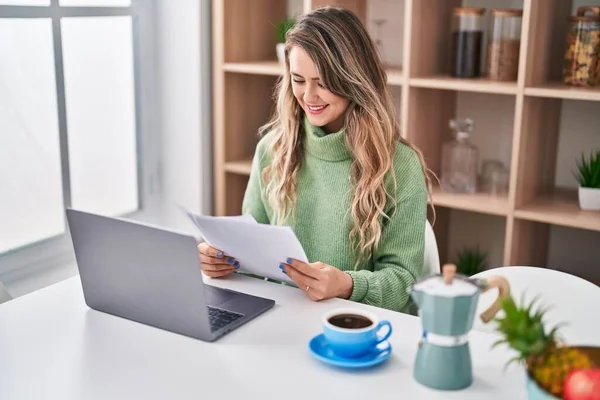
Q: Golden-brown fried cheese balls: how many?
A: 0